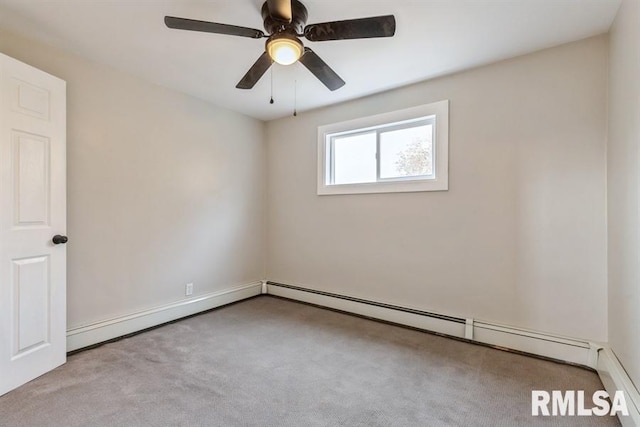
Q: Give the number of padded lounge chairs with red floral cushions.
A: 0